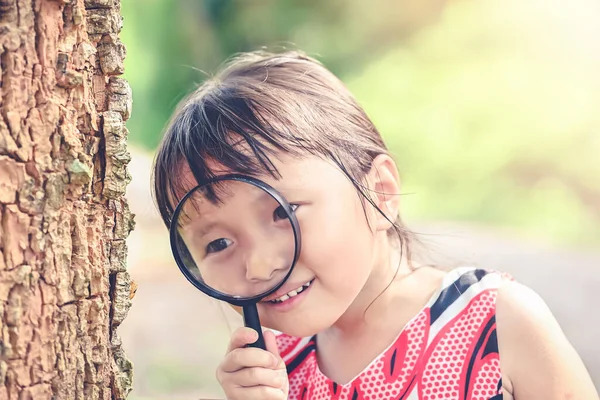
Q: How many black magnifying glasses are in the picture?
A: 1